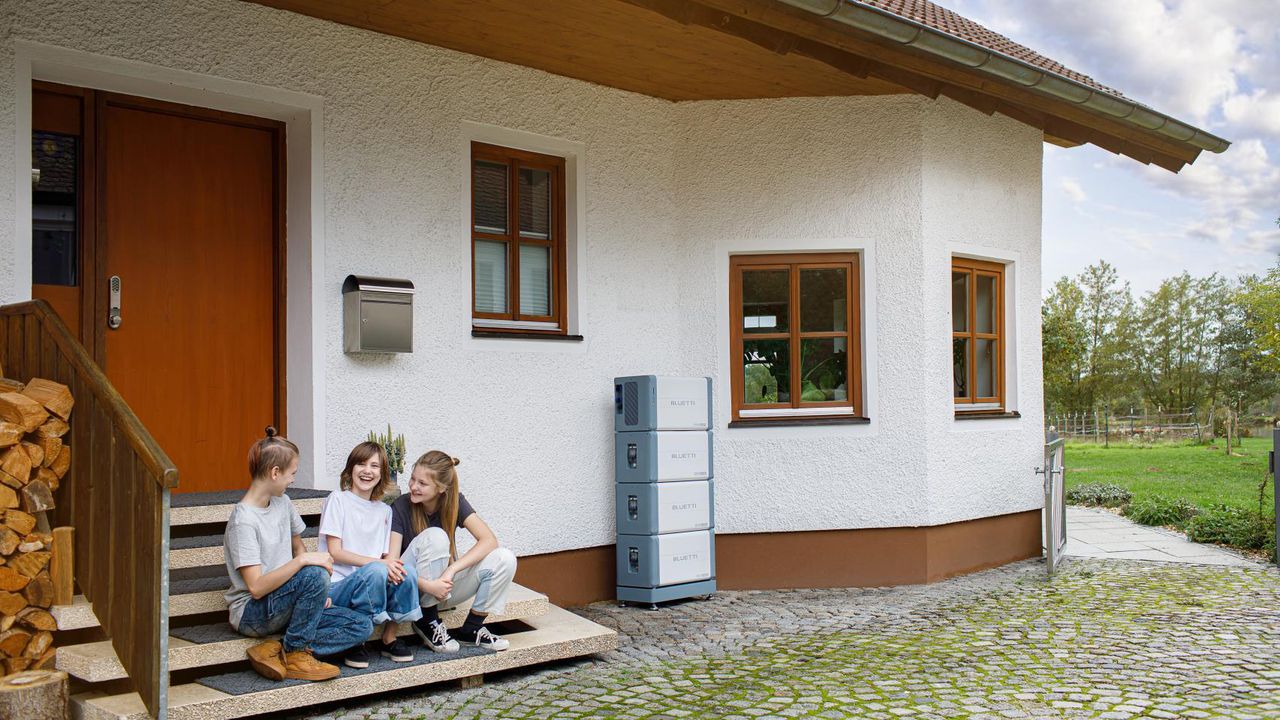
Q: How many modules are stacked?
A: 4